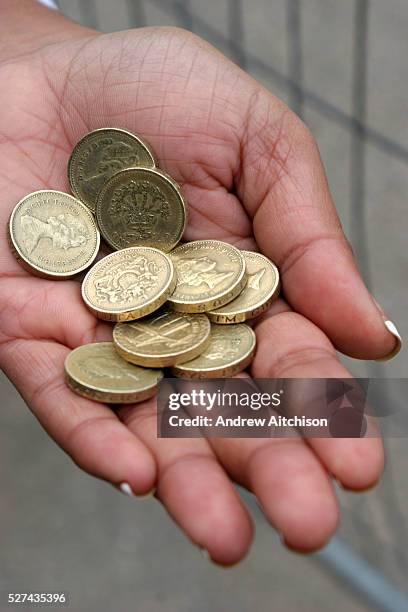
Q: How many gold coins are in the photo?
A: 9